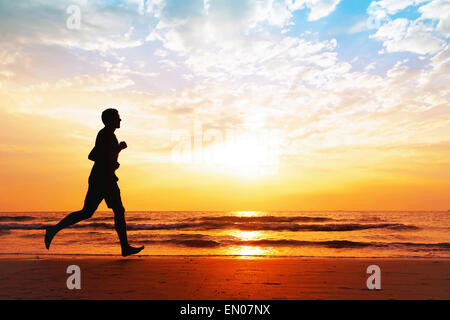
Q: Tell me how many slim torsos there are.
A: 1